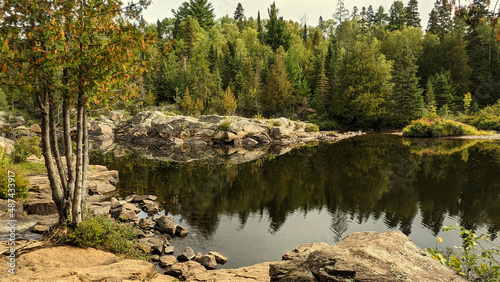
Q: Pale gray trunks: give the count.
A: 5